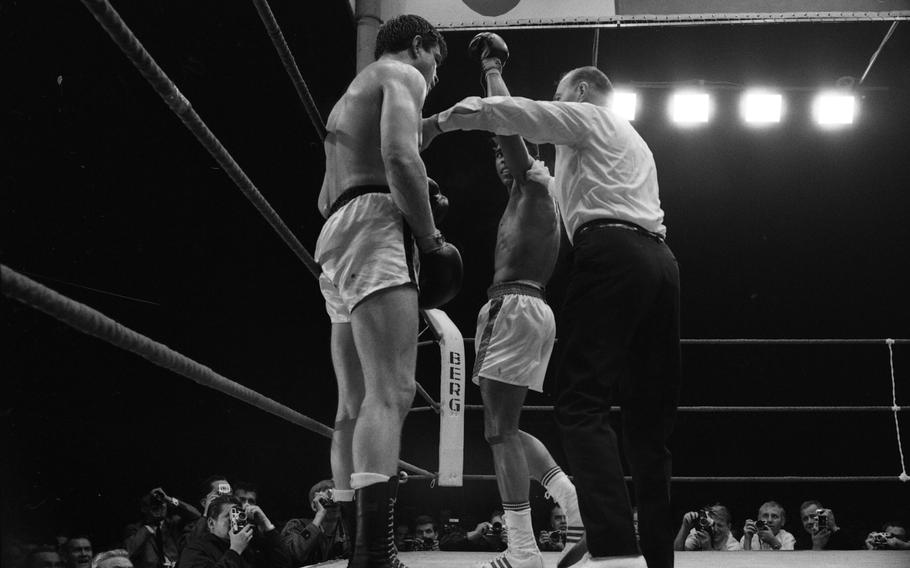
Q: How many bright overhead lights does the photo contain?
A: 4